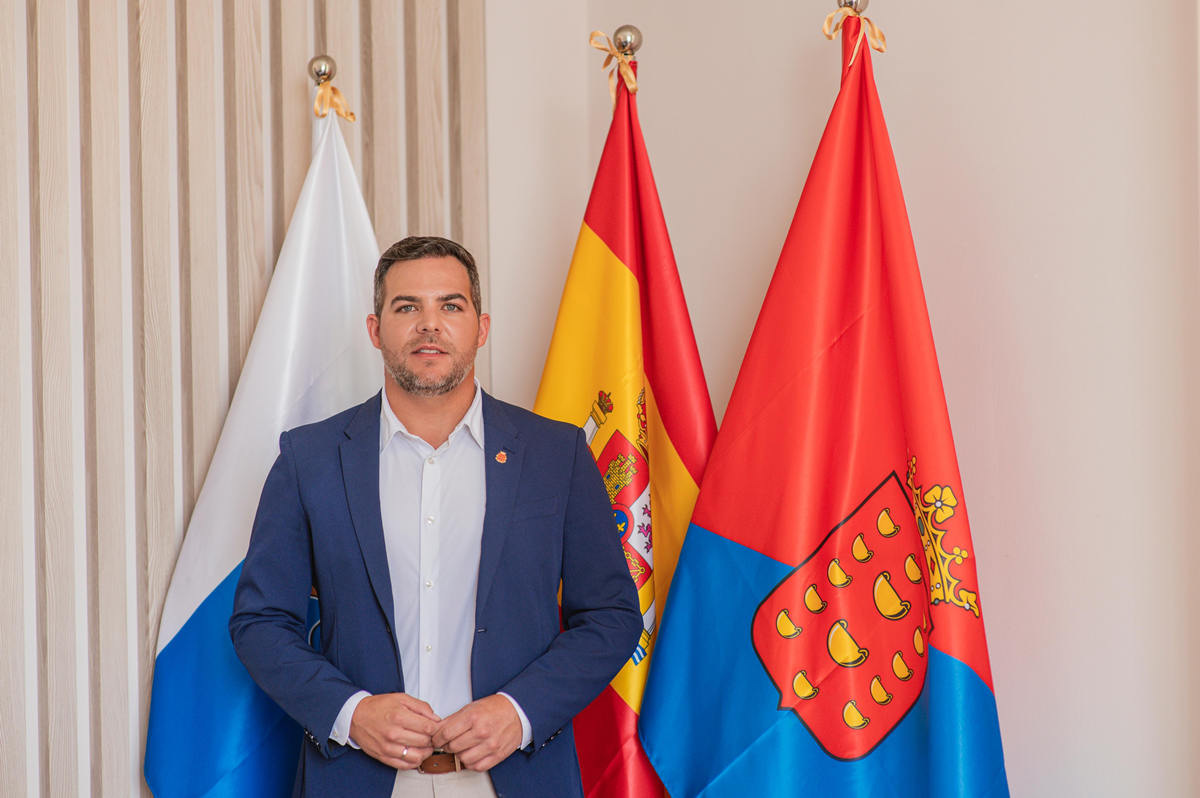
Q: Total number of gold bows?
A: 3